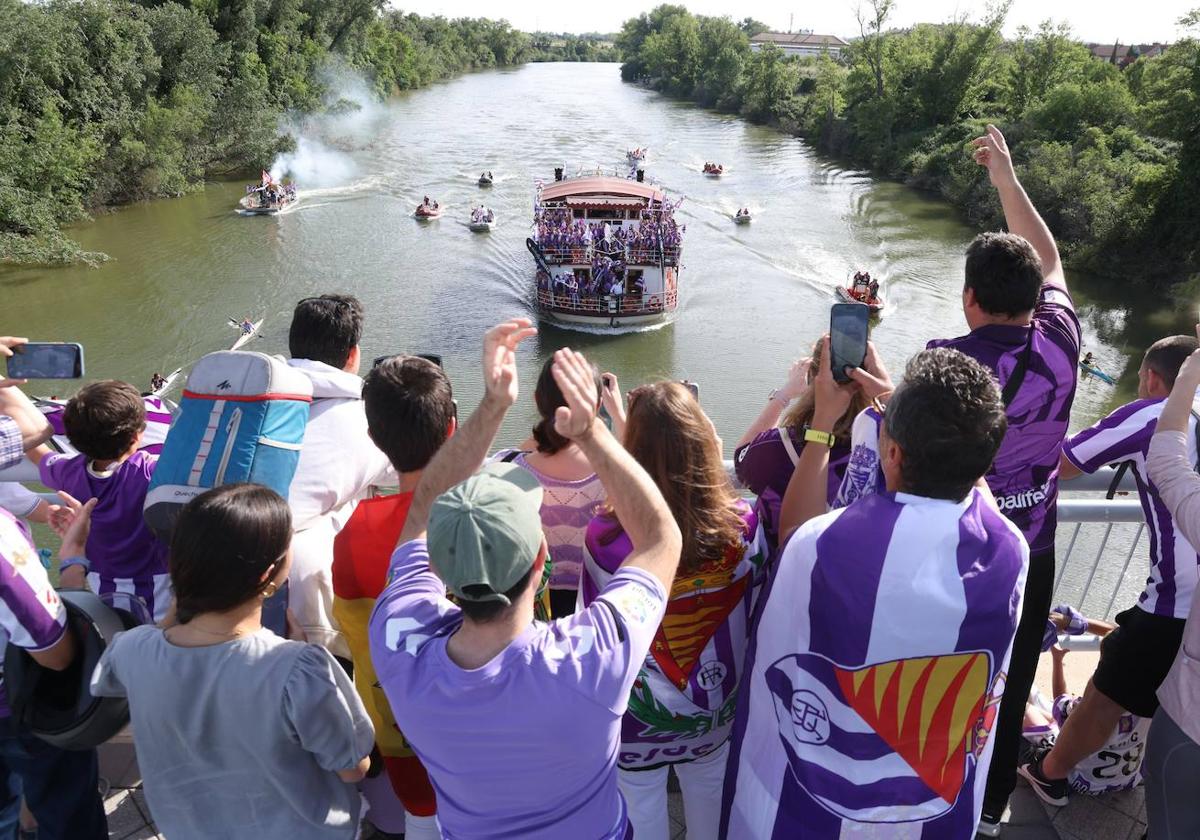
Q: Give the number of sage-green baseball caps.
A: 1